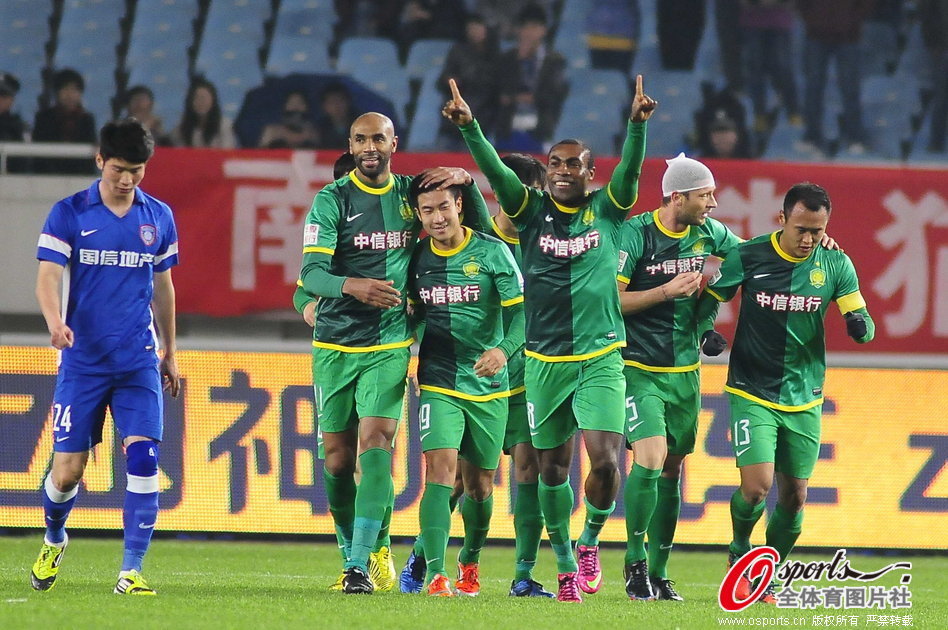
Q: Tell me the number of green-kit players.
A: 7